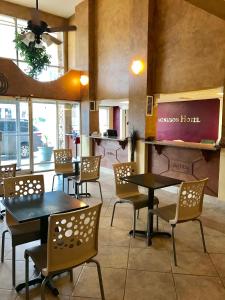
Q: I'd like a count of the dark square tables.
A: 3